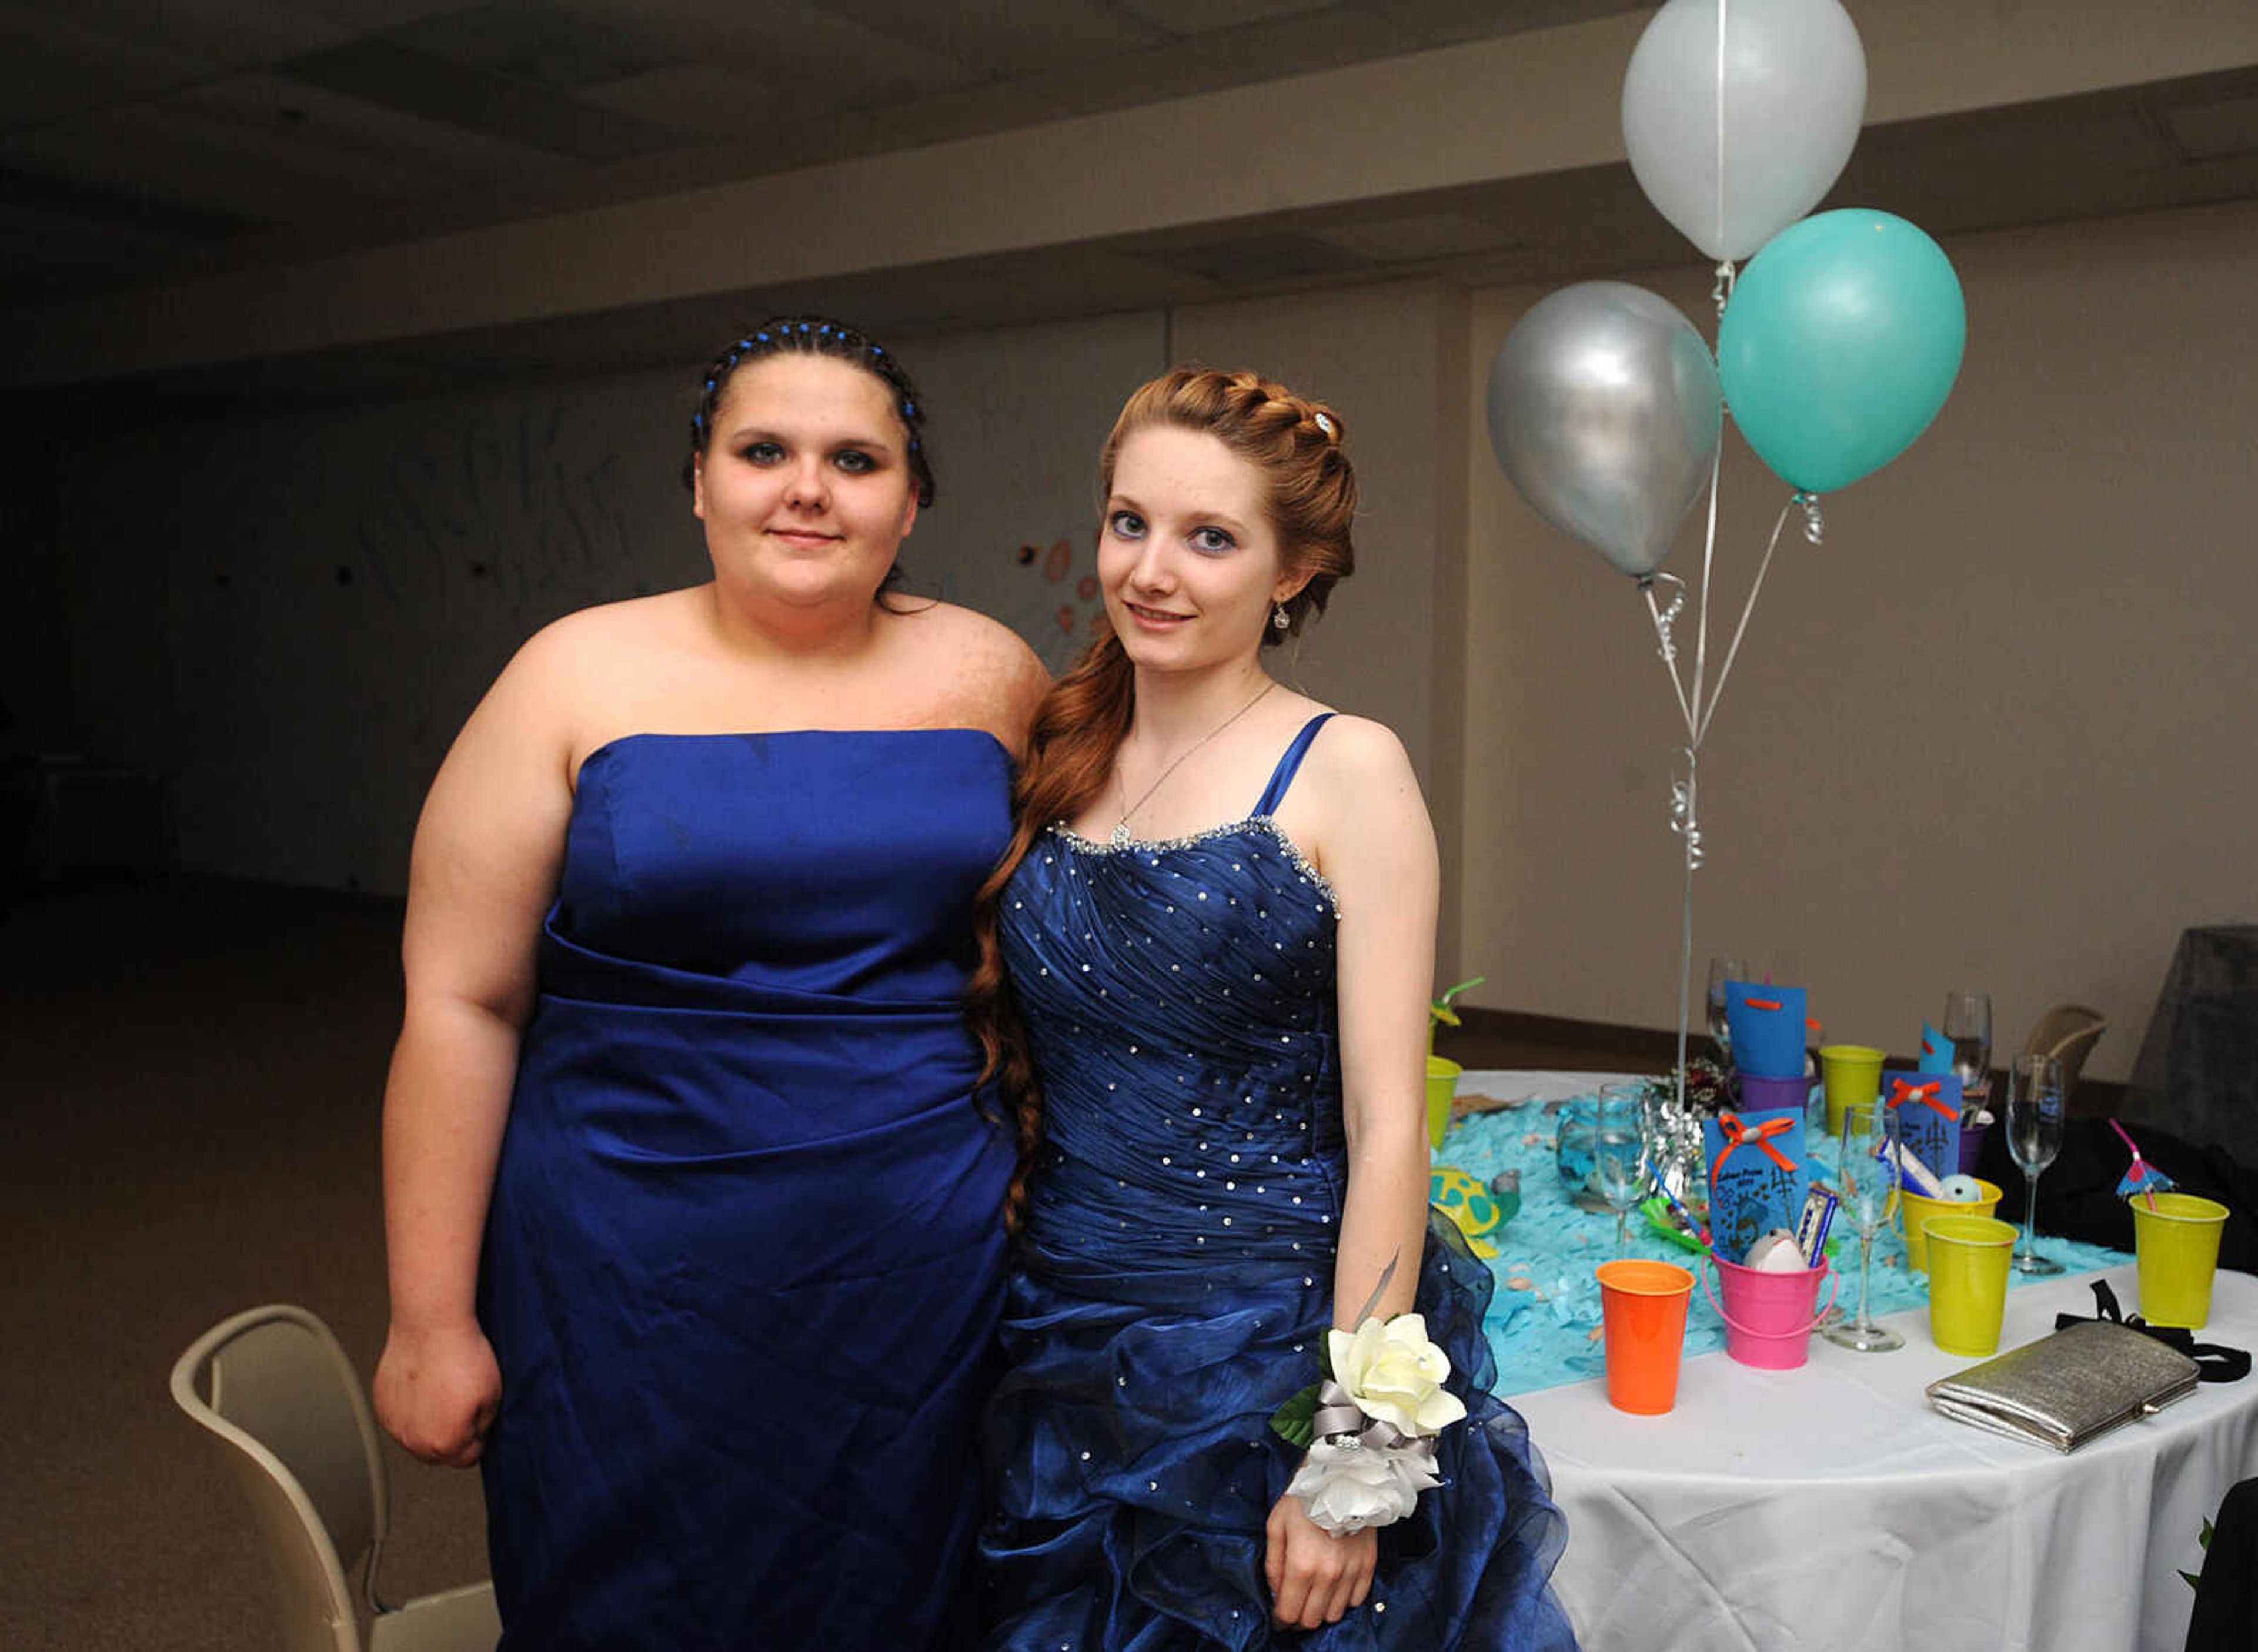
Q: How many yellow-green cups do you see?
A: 4